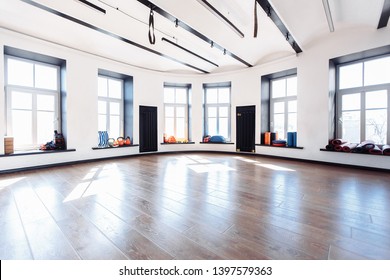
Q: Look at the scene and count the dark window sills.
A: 6